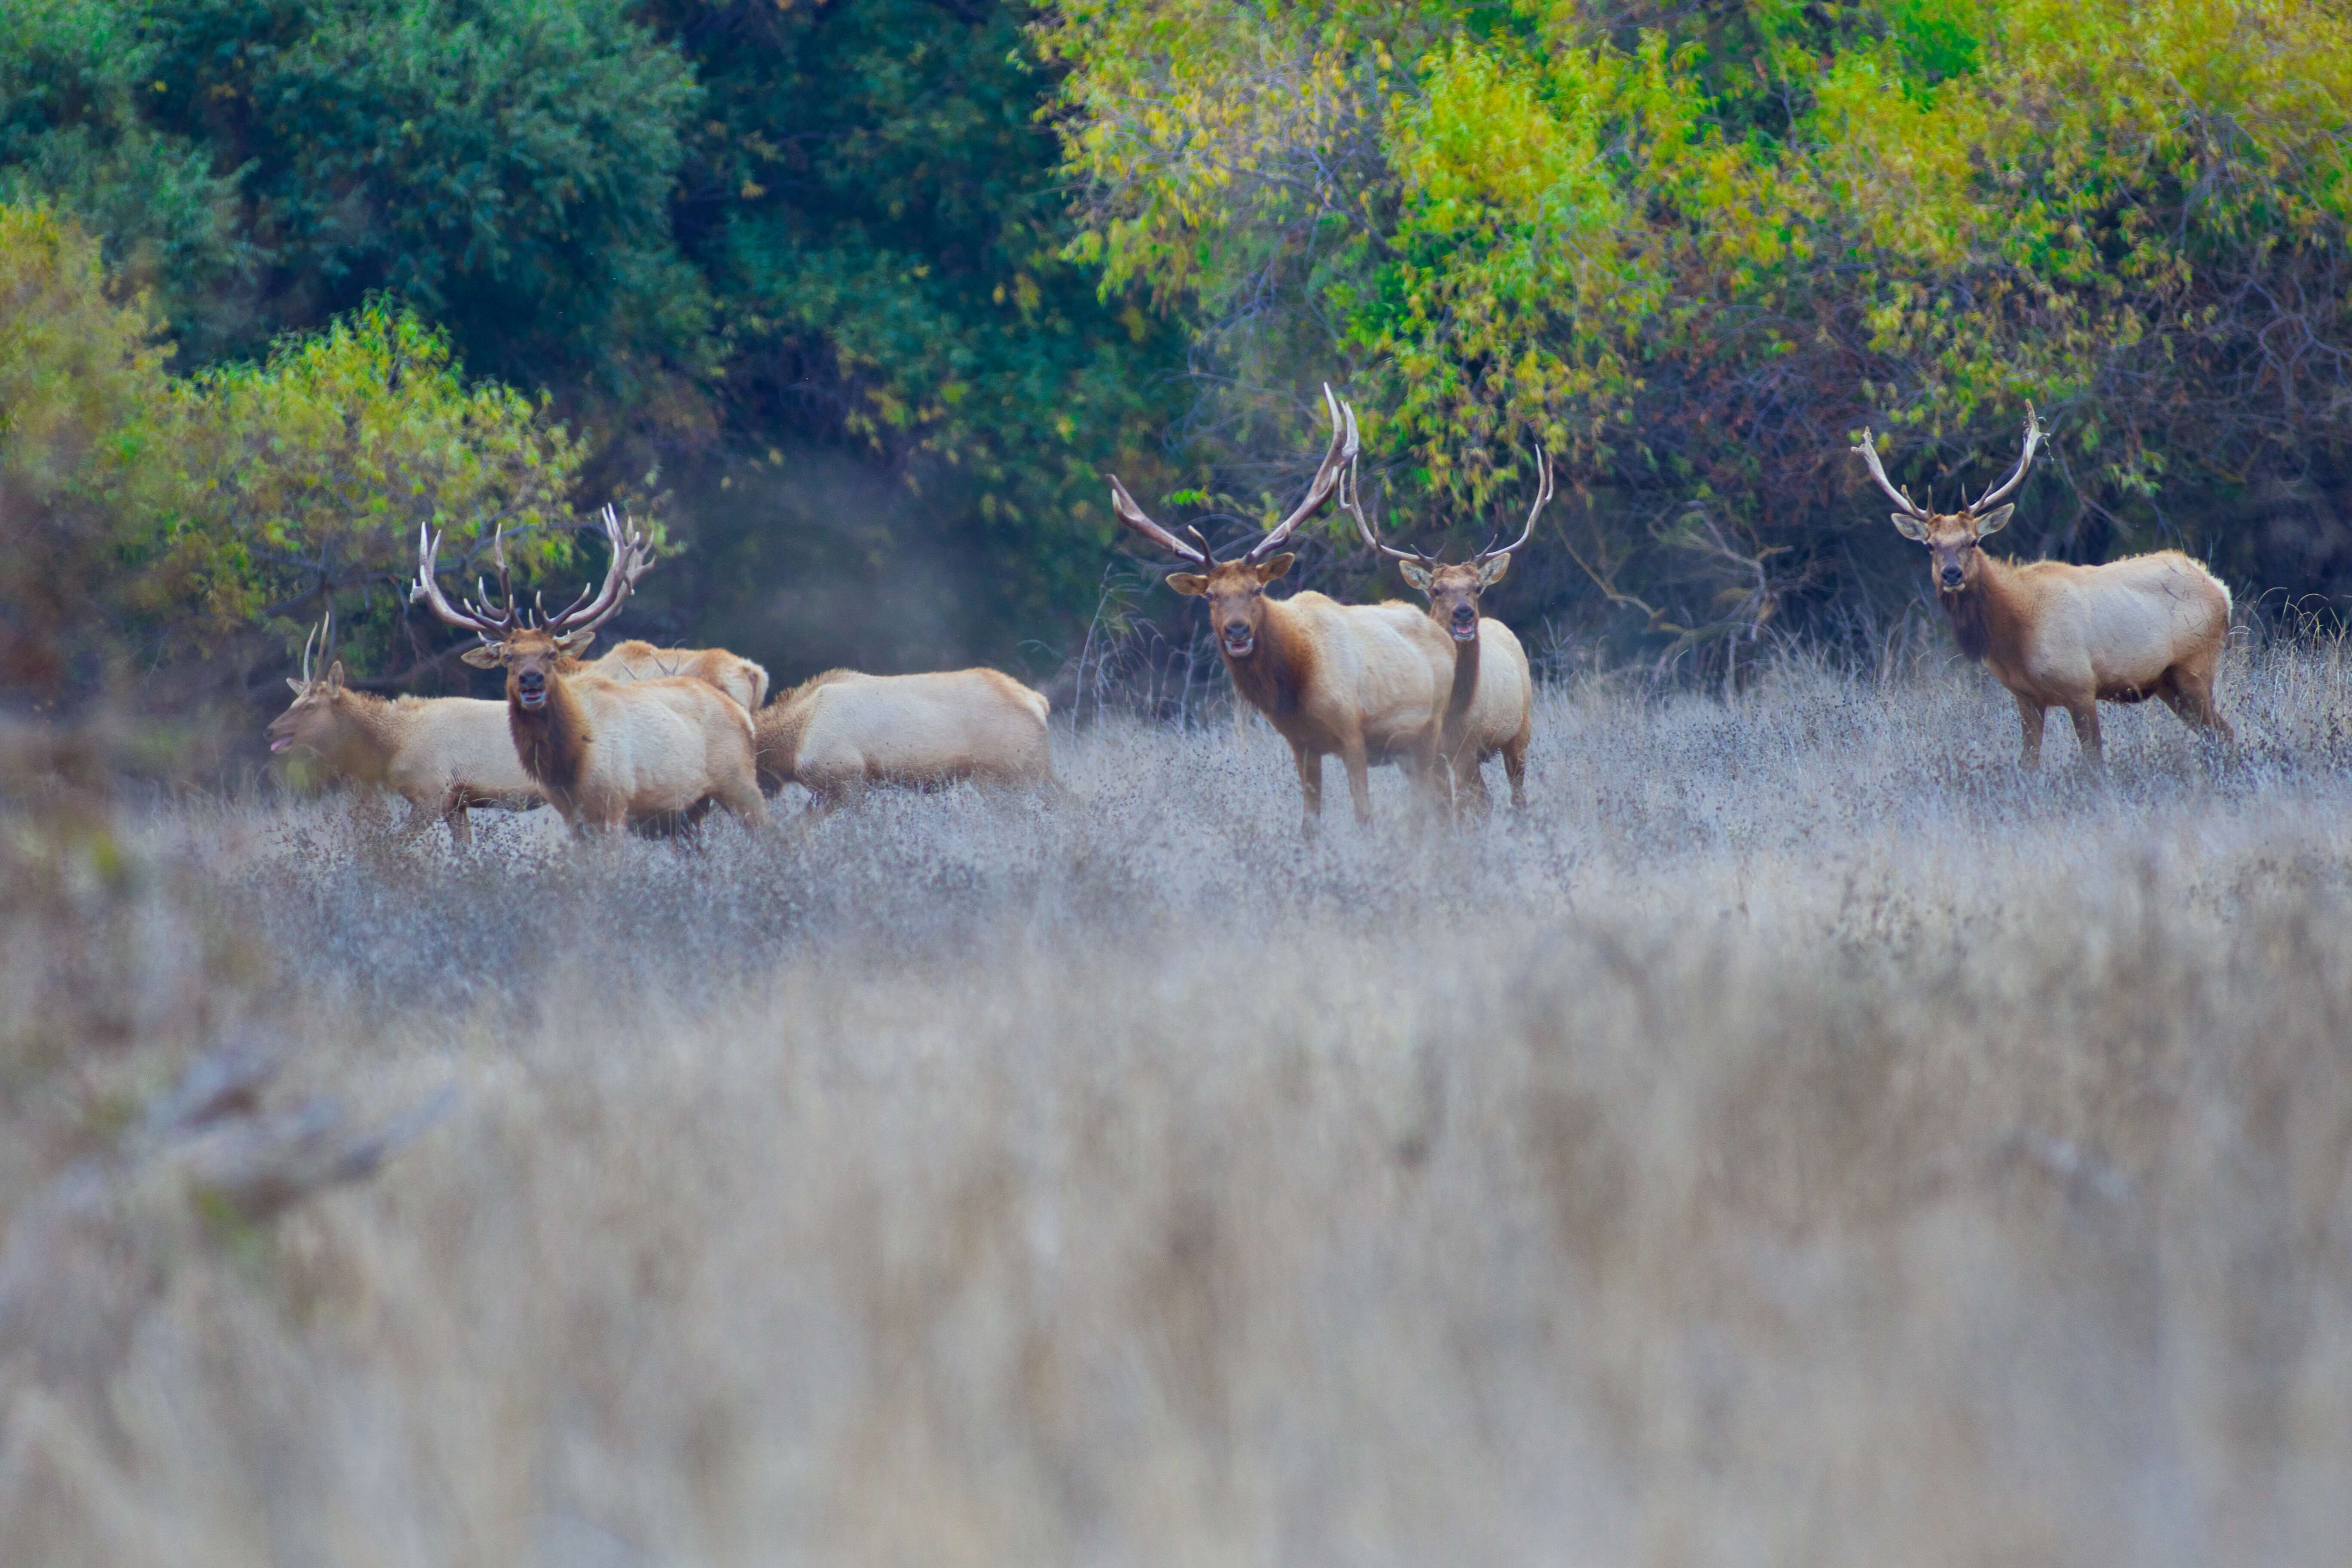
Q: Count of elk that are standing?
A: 7